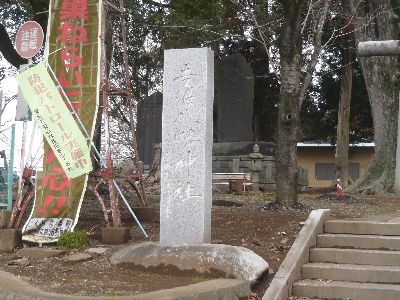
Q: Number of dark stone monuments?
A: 2